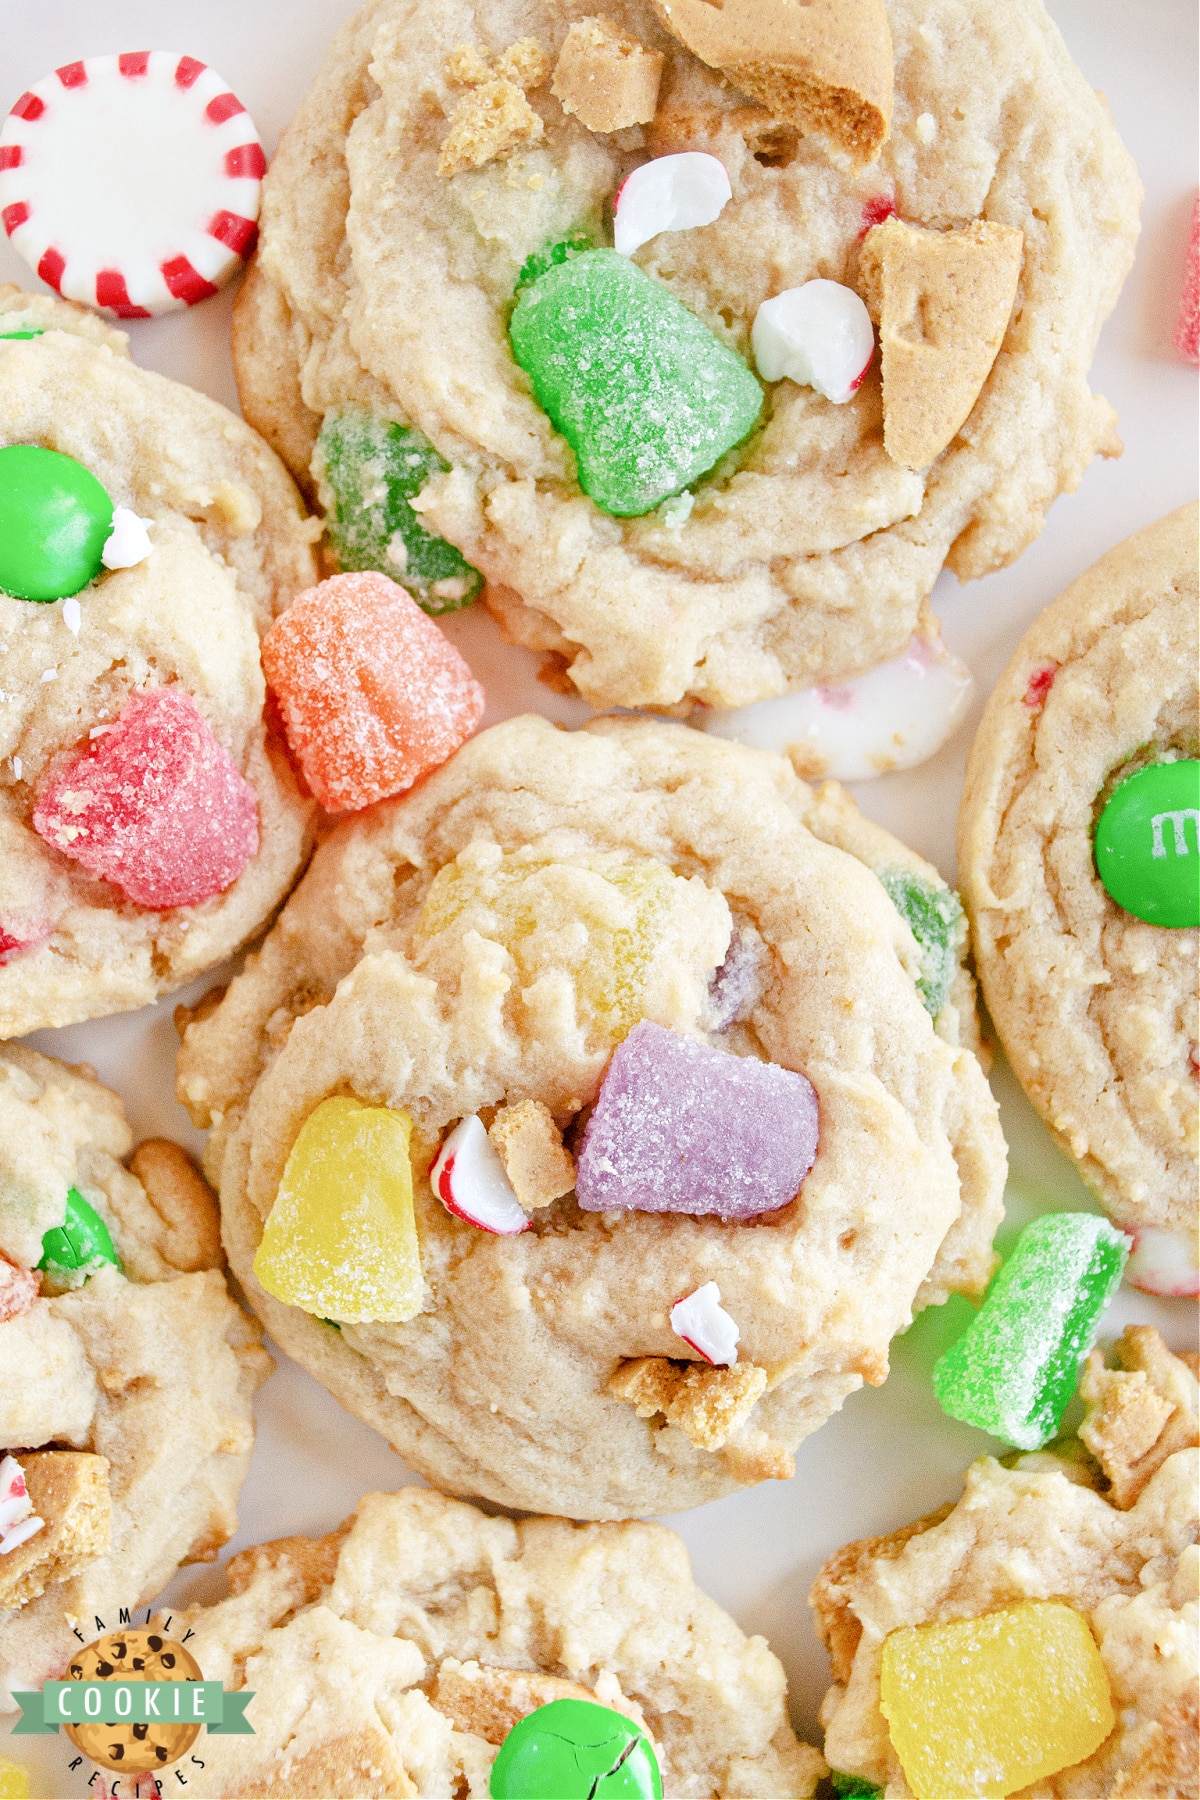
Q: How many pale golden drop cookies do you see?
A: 7